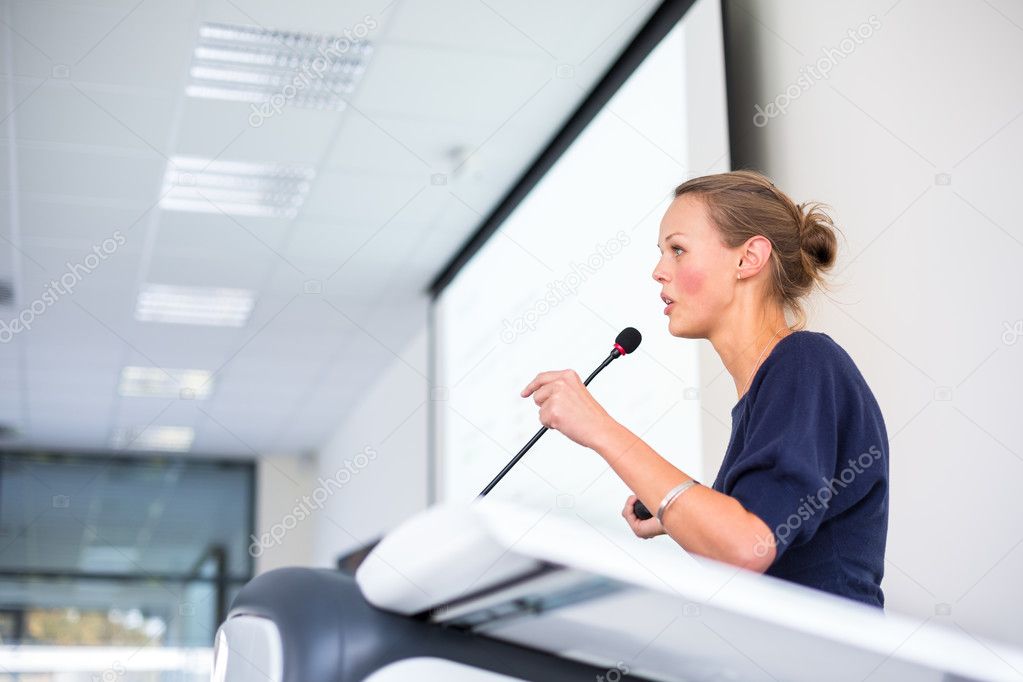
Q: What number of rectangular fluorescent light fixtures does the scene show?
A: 5